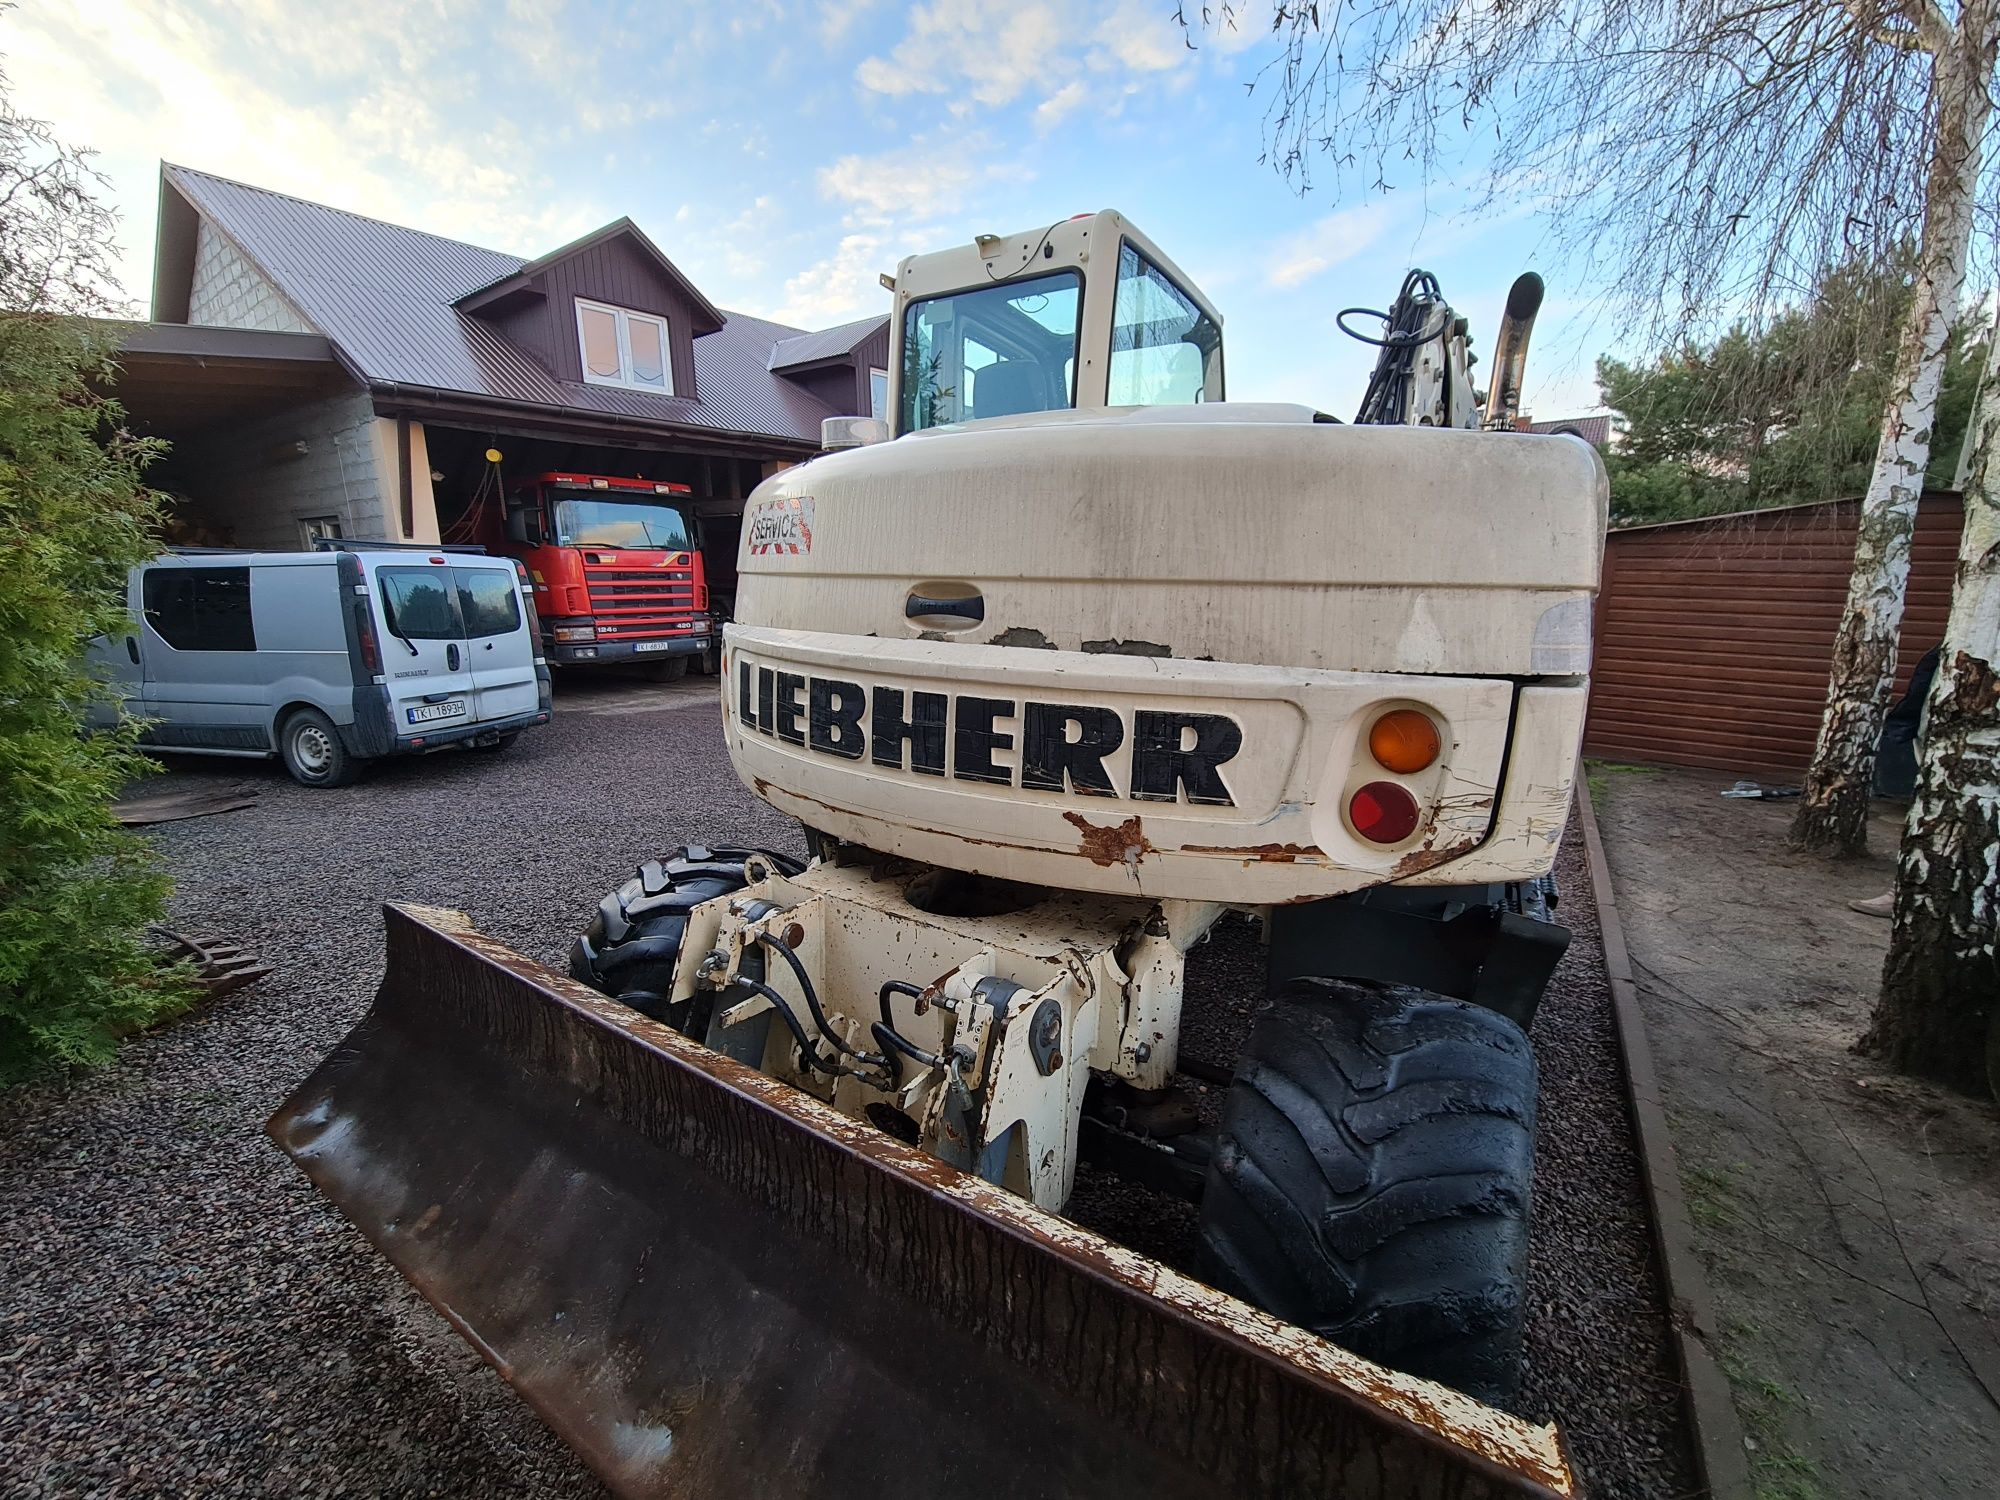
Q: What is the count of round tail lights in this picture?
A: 2